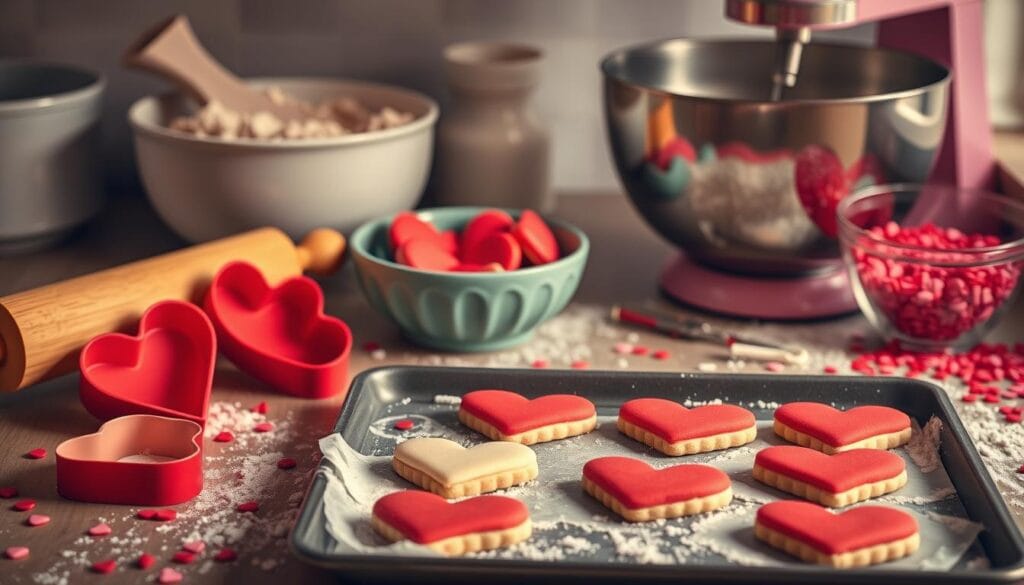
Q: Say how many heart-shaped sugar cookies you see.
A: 8